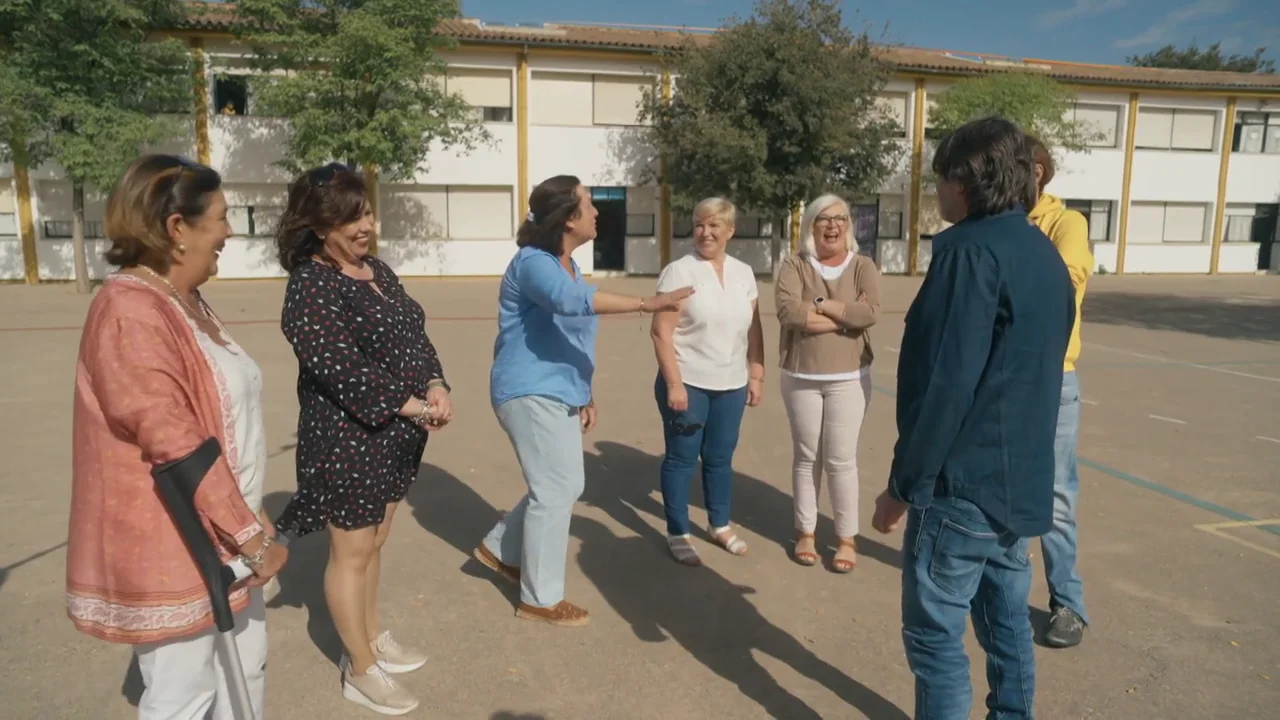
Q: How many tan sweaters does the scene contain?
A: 1